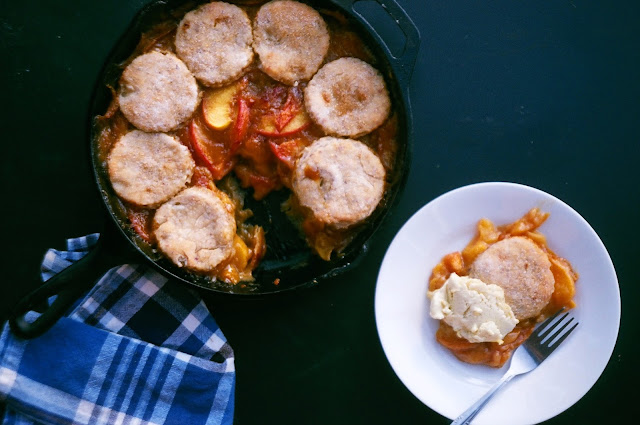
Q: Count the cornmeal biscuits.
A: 8